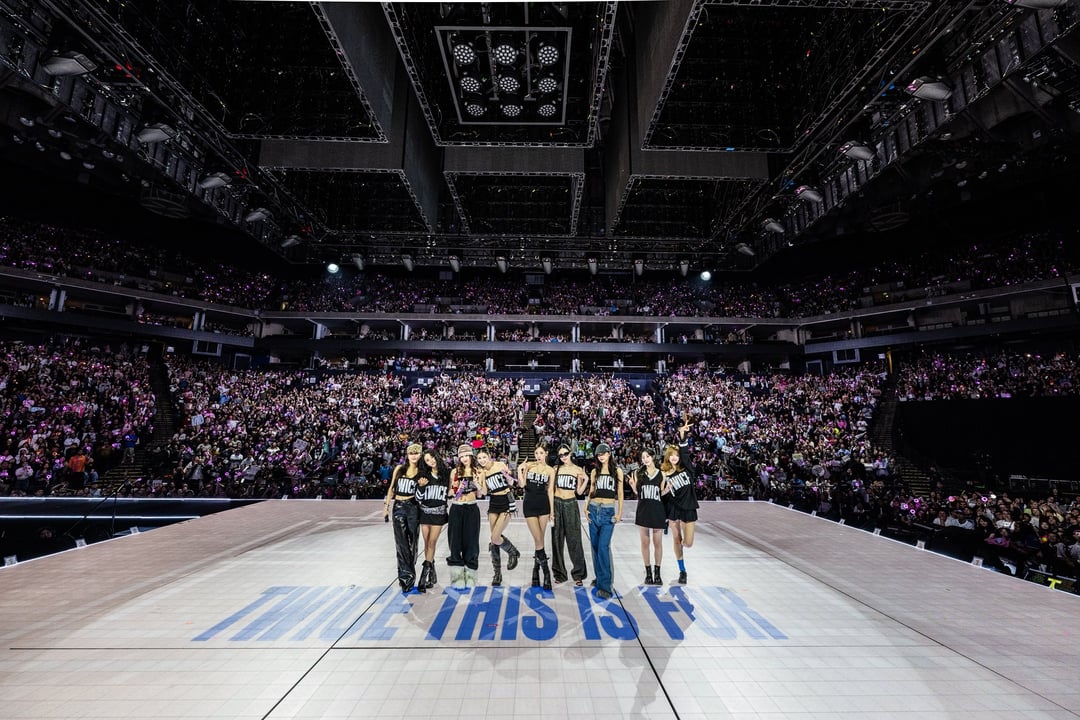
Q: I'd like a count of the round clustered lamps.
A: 9